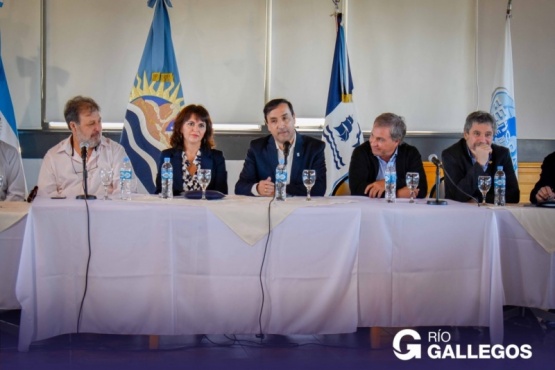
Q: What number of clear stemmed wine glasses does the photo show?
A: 5